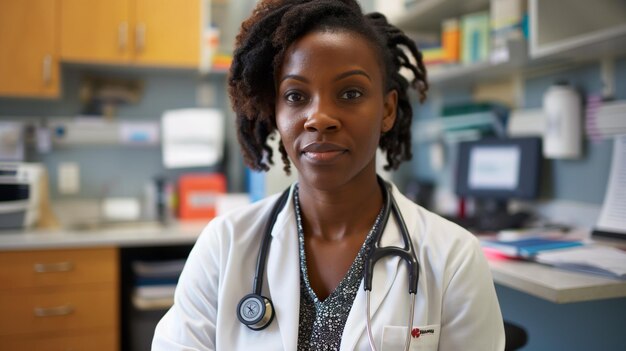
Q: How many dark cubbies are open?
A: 1